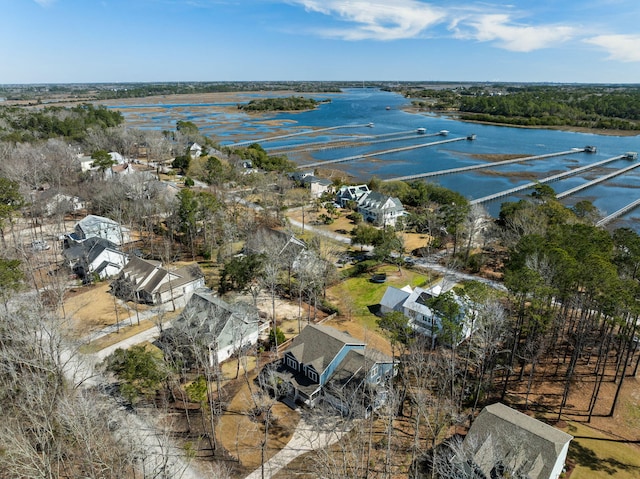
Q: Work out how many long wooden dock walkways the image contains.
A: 8